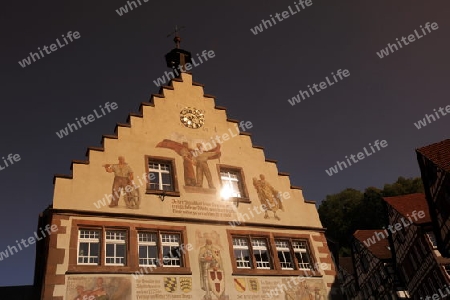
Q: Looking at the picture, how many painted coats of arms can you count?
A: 5